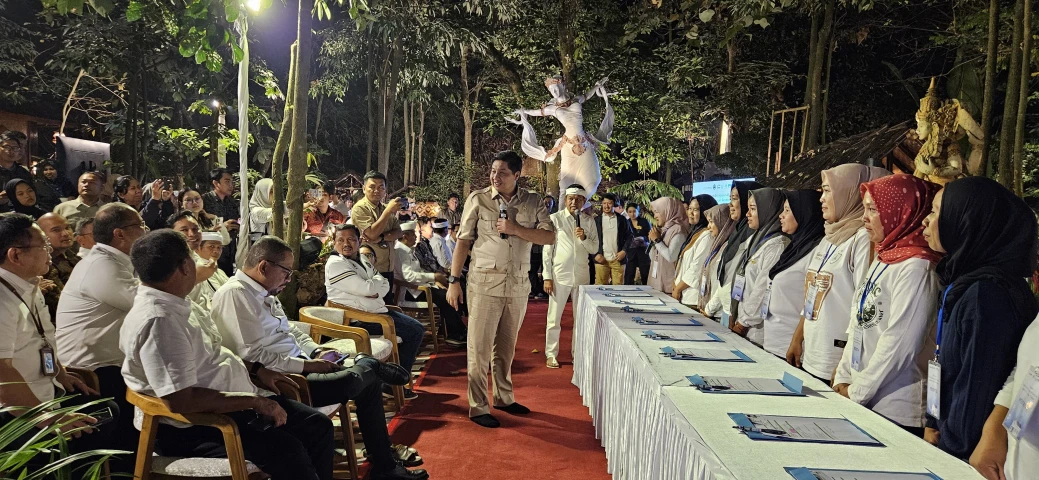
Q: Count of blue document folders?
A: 10